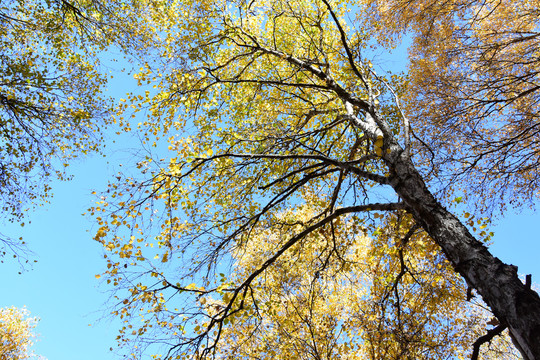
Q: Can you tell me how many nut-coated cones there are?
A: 0